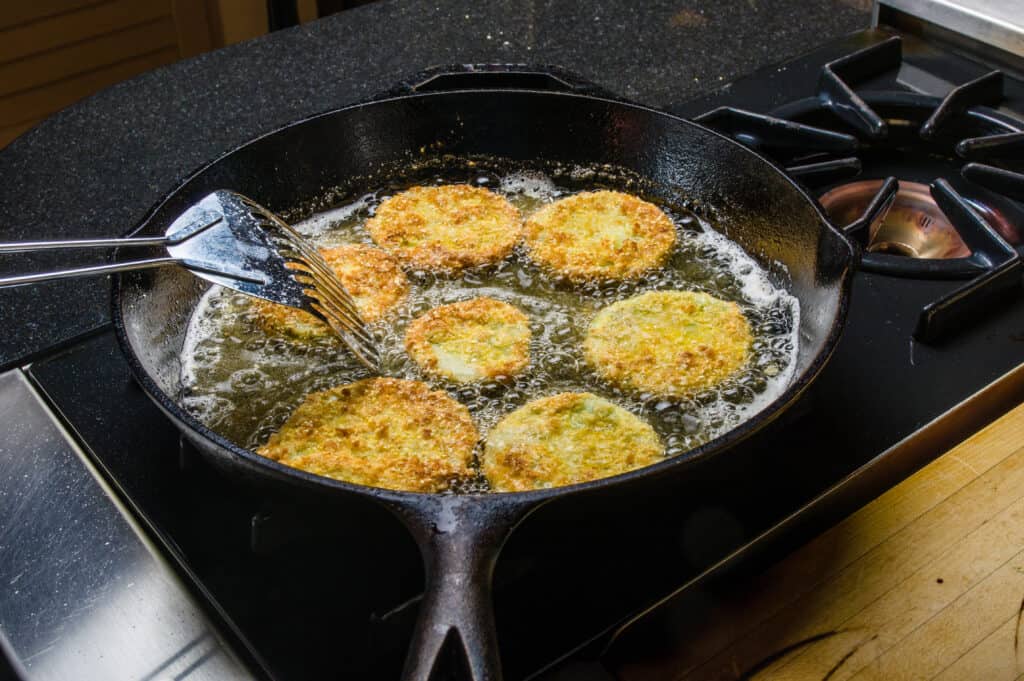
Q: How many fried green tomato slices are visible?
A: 7